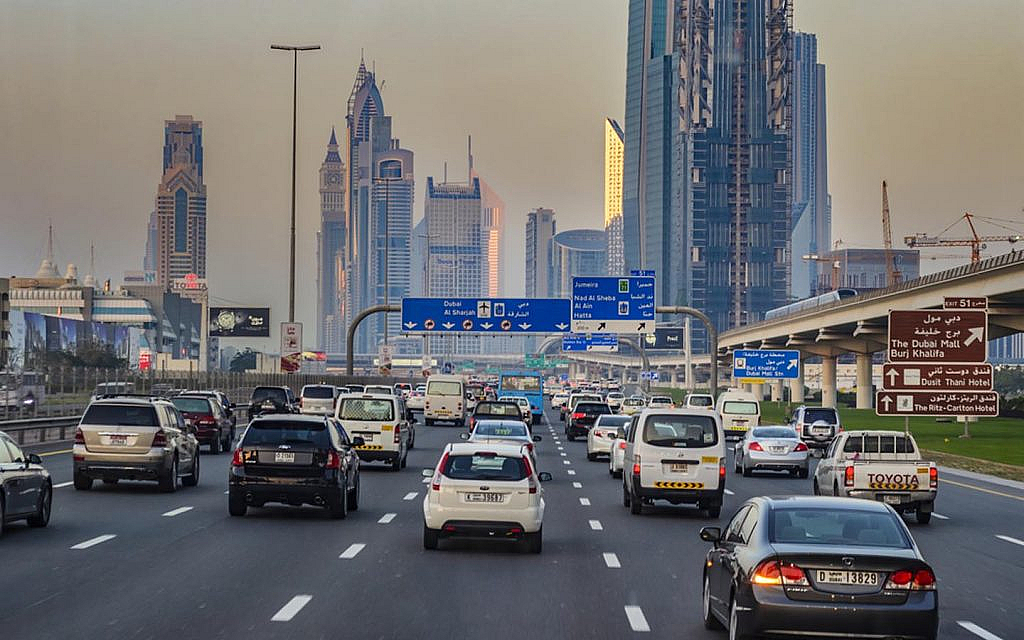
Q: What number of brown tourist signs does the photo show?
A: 3